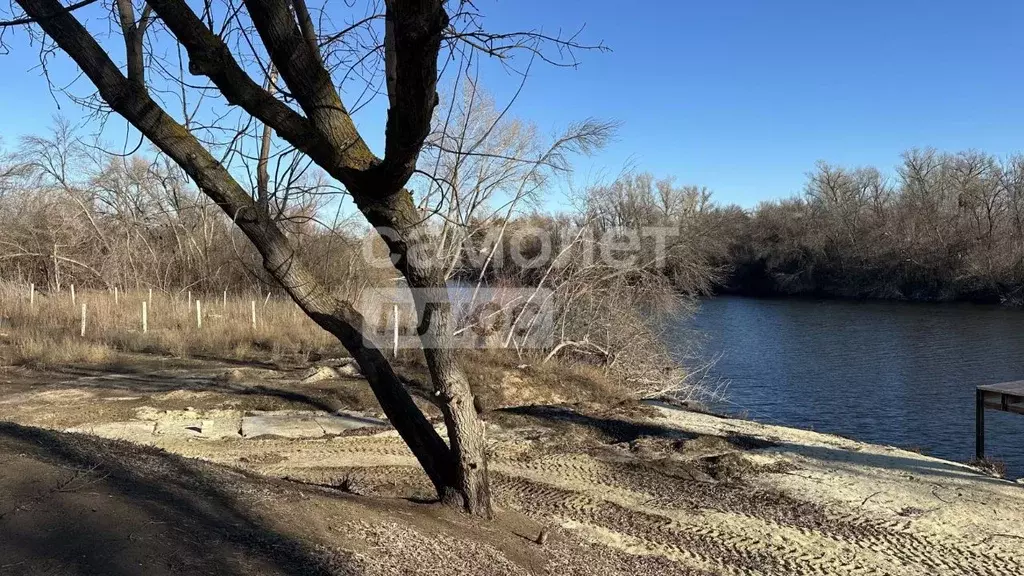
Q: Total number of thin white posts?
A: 12